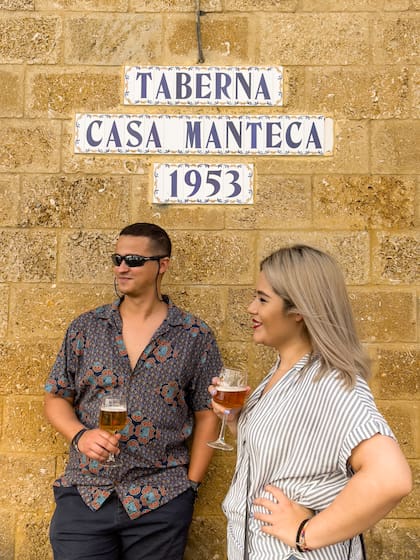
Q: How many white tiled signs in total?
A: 3